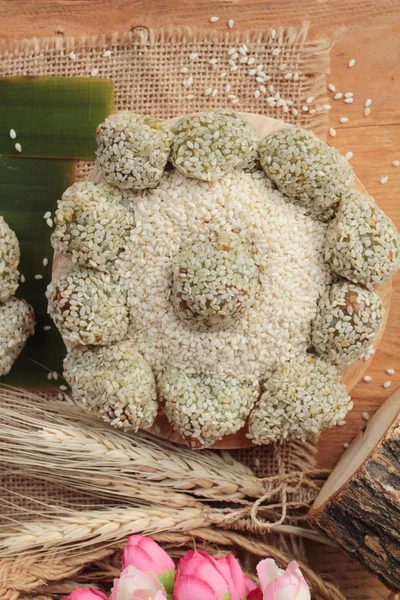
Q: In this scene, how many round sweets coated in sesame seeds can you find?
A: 13